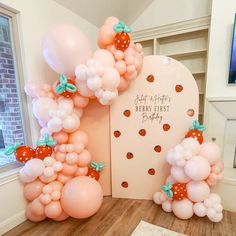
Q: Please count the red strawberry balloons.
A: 7